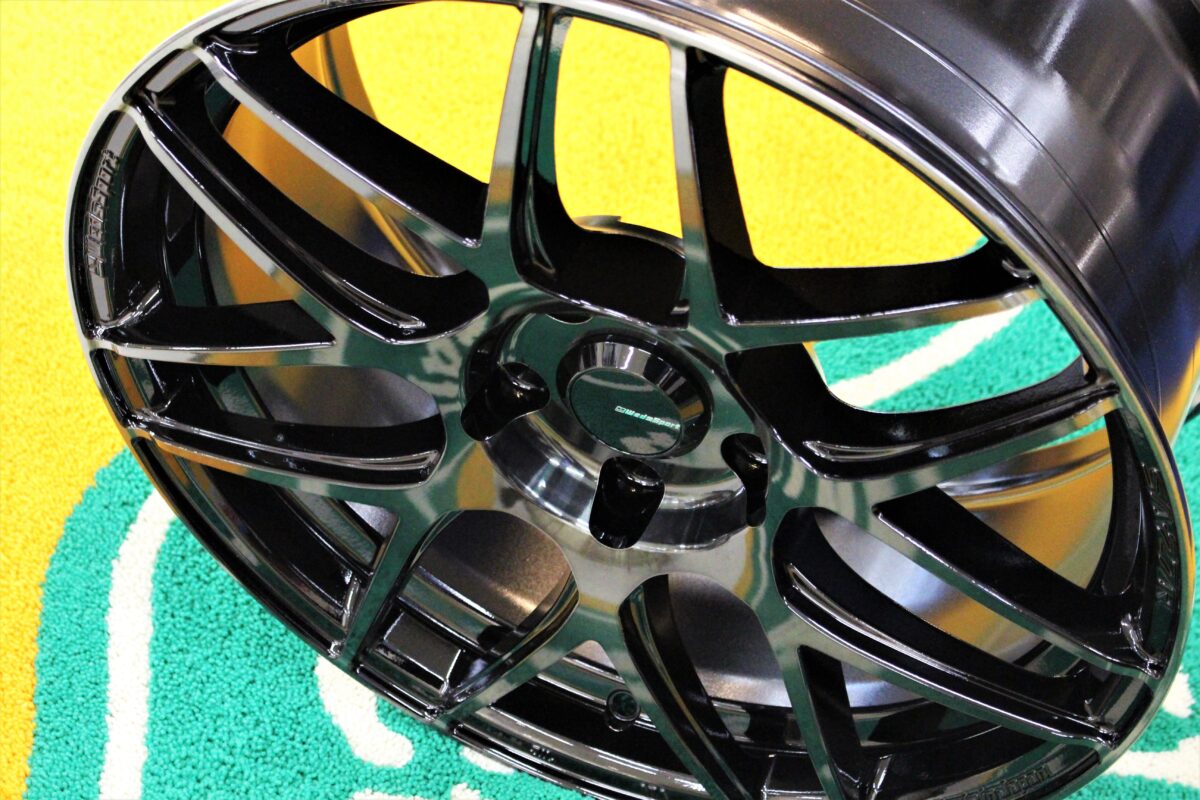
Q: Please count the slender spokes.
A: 14